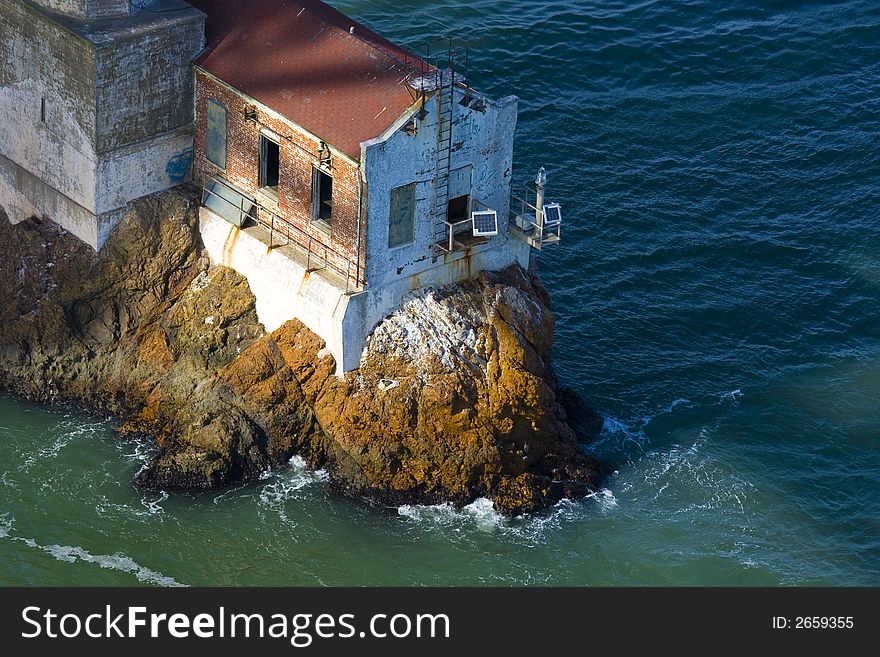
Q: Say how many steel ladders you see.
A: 1